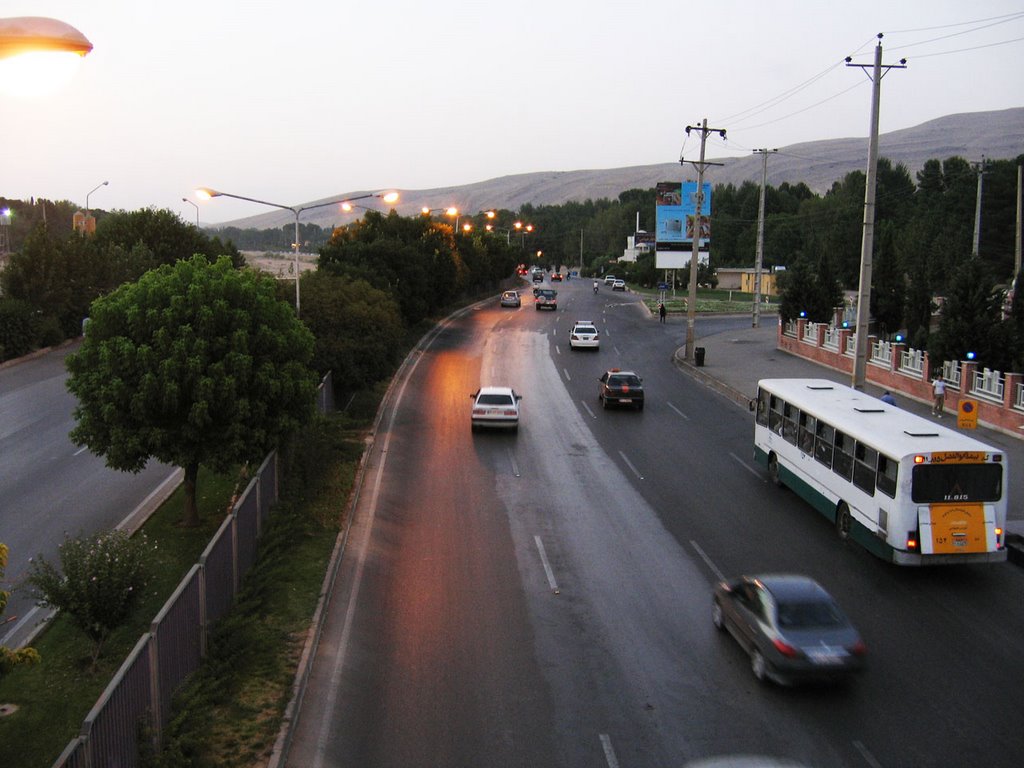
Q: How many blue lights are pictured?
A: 4